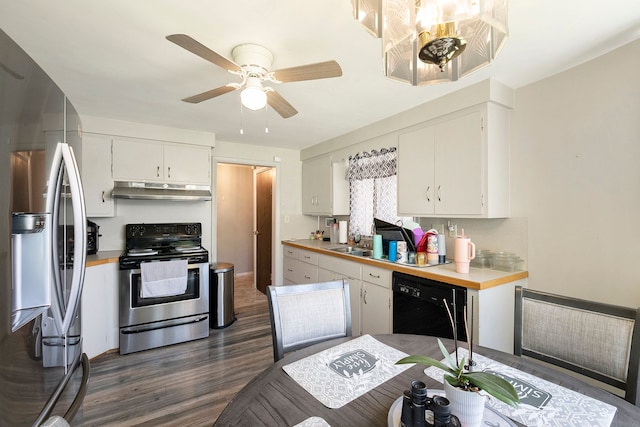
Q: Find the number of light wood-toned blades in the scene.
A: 4